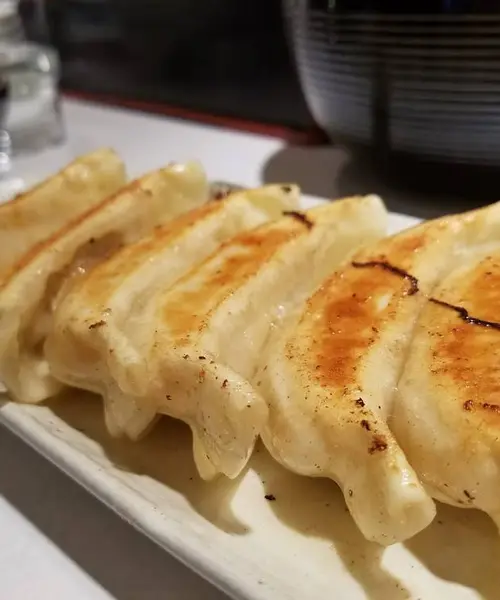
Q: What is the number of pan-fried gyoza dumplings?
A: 6